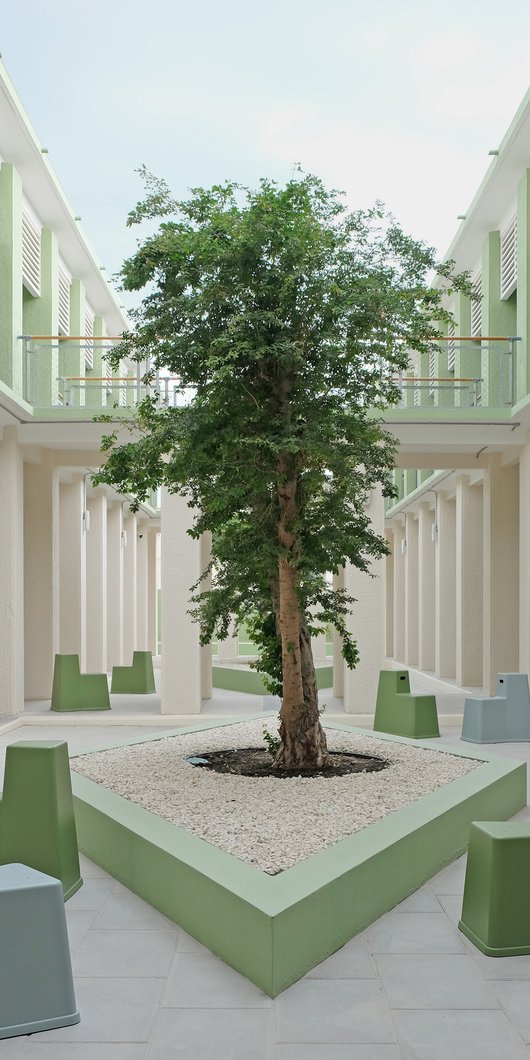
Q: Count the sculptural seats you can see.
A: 7